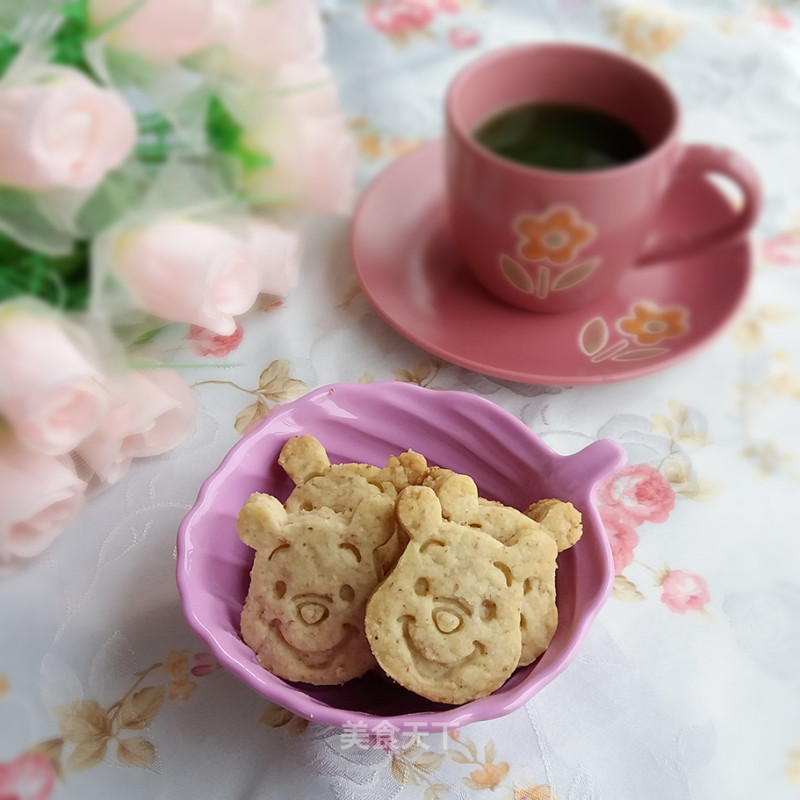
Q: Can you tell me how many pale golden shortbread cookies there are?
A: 4